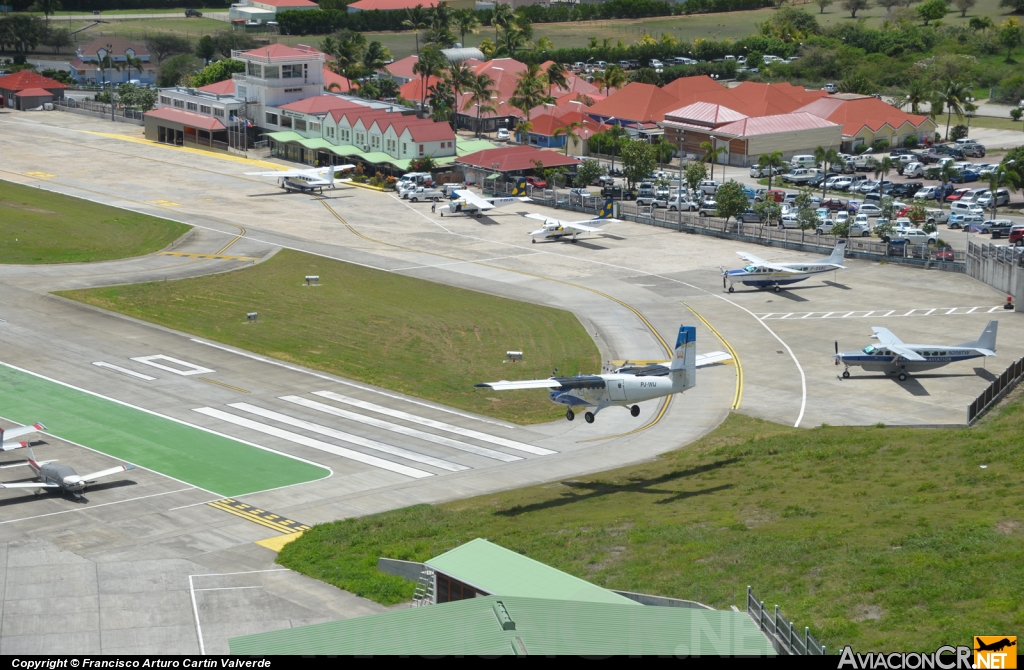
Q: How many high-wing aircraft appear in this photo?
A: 6